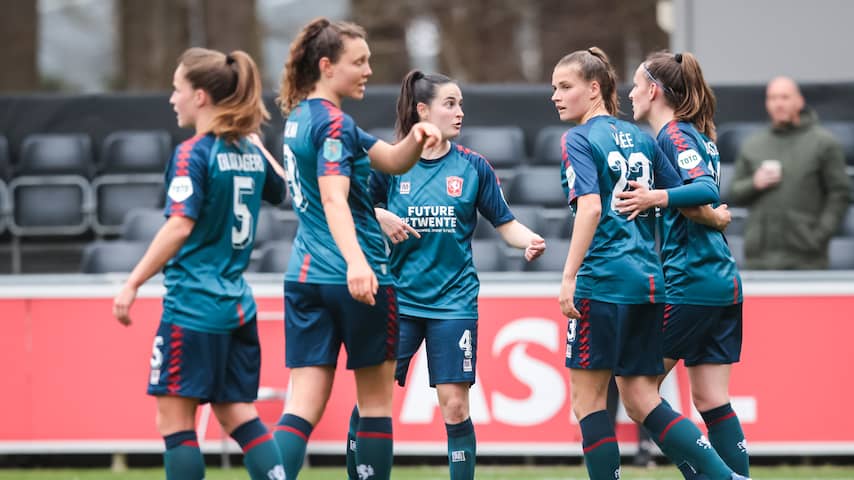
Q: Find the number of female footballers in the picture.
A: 5